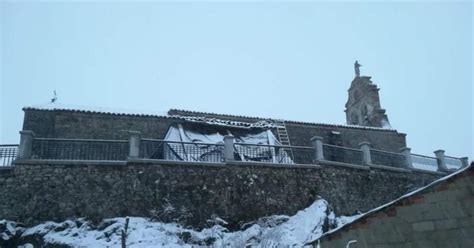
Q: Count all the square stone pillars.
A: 8